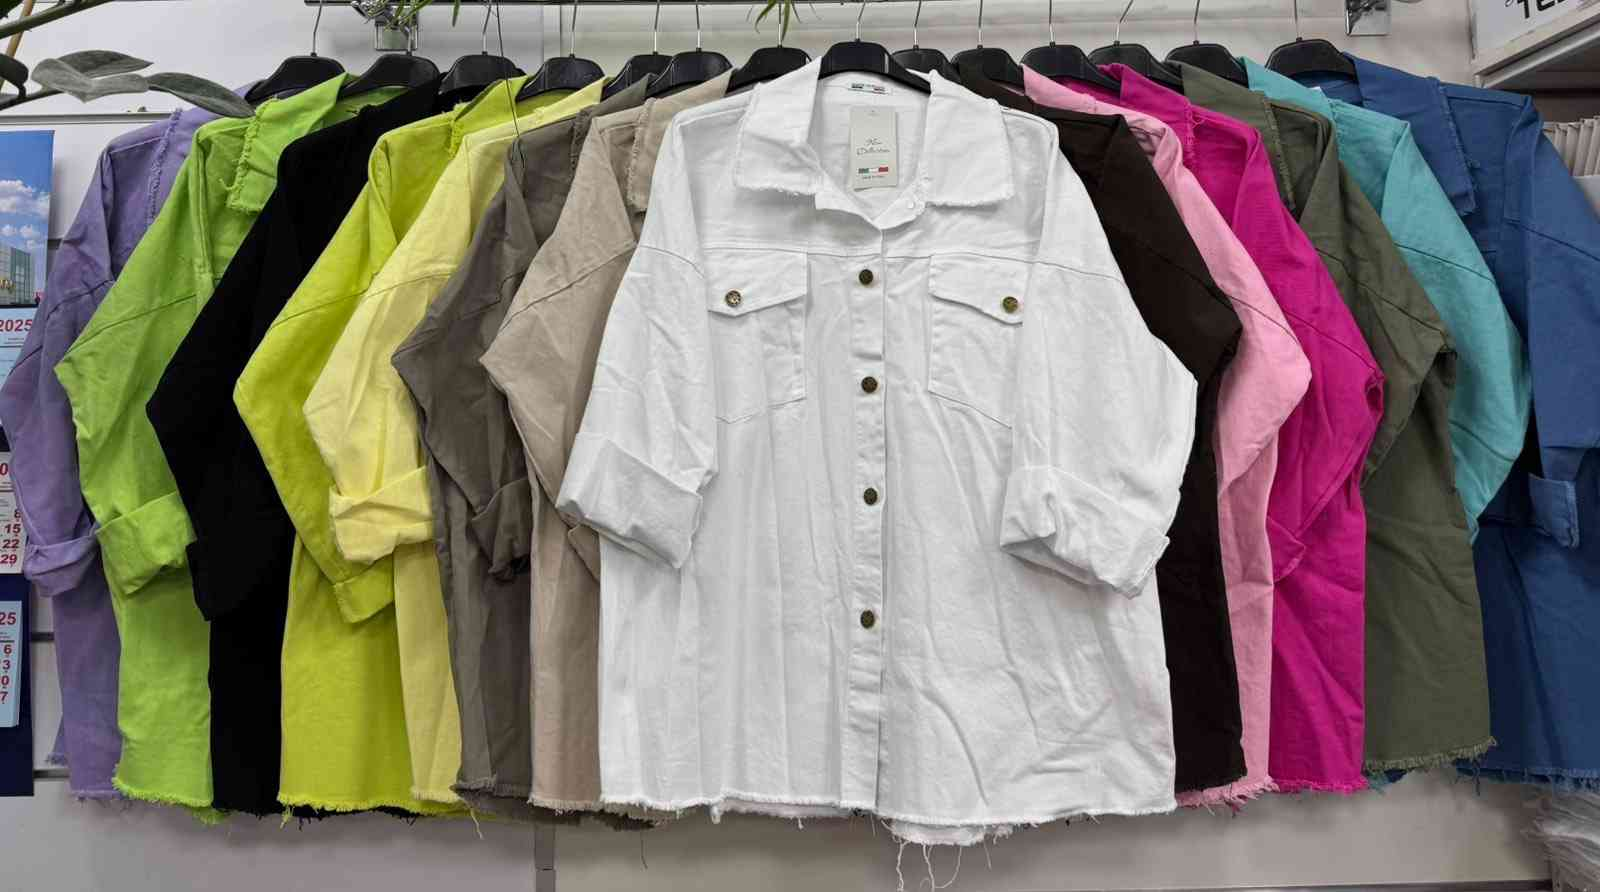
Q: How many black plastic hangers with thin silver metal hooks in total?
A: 14